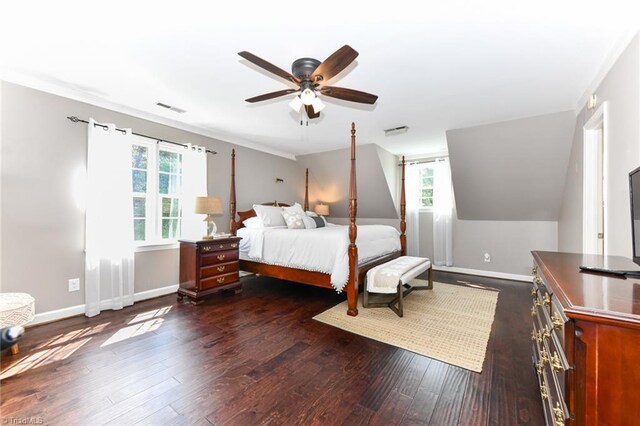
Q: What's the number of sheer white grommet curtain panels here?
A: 4